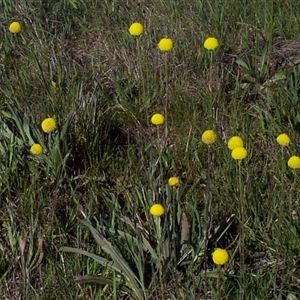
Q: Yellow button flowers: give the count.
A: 15